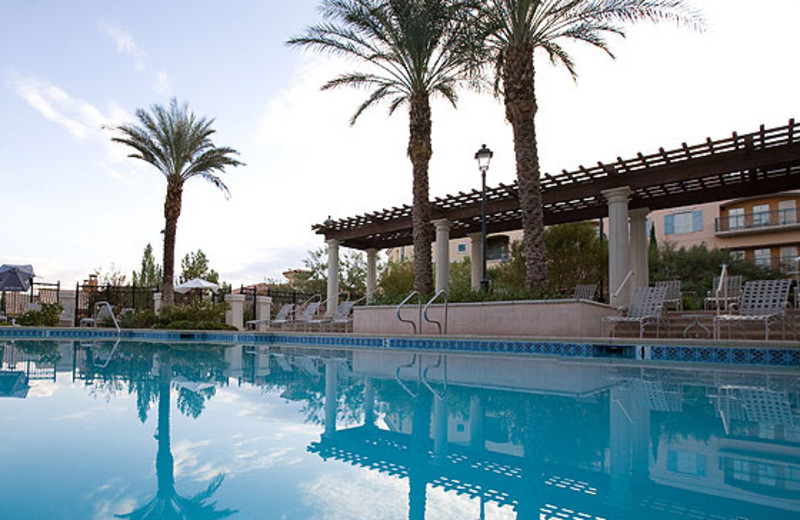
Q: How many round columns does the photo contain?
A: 6